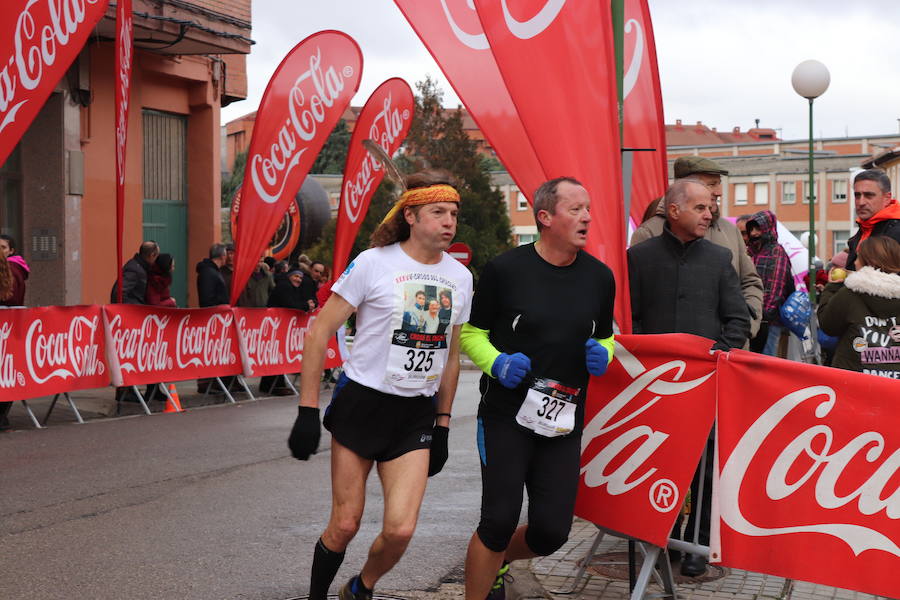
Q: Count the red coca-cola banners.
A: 12